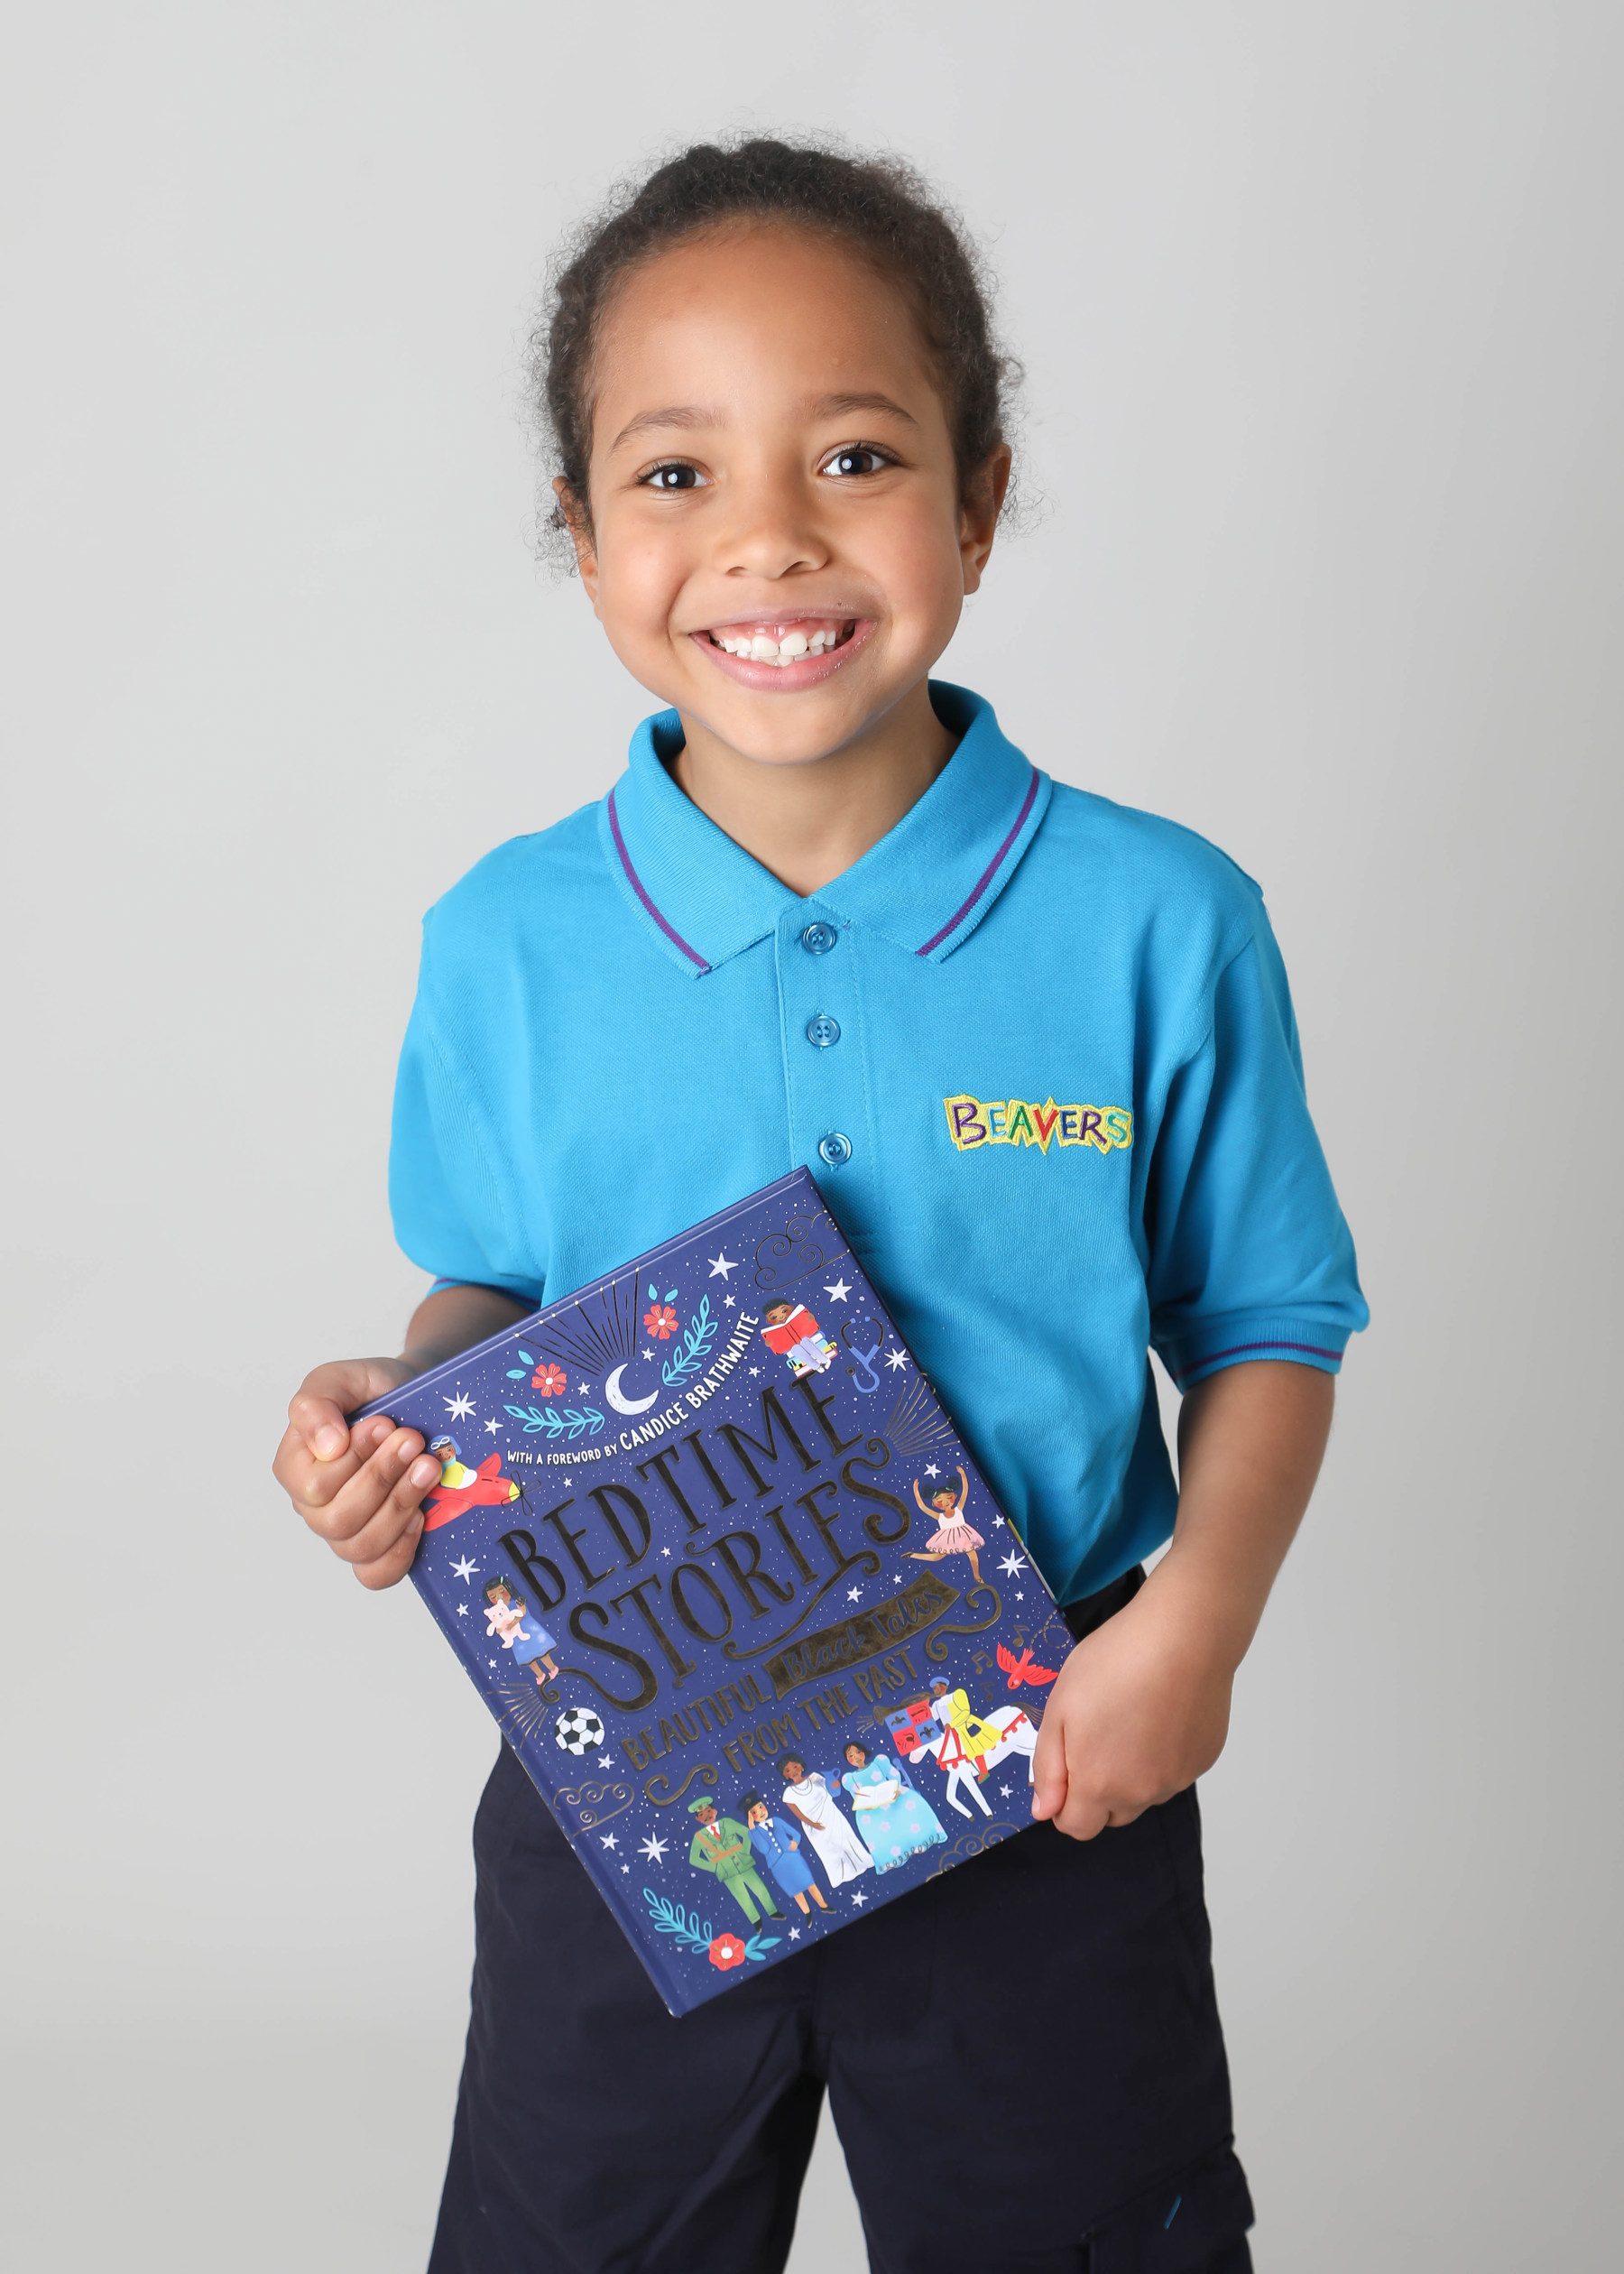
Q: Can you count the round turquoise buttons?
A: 3